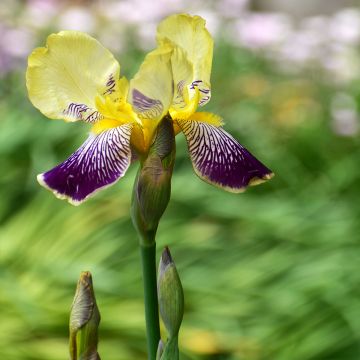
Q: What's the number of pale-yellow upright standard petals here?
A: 3